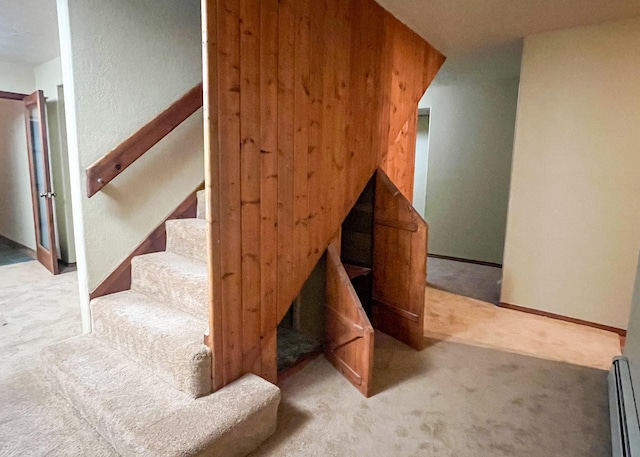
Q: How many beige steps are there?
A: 5